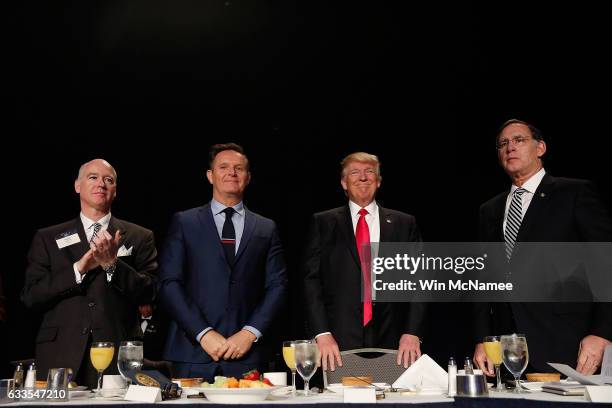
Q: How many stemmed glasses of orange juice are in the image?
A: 3